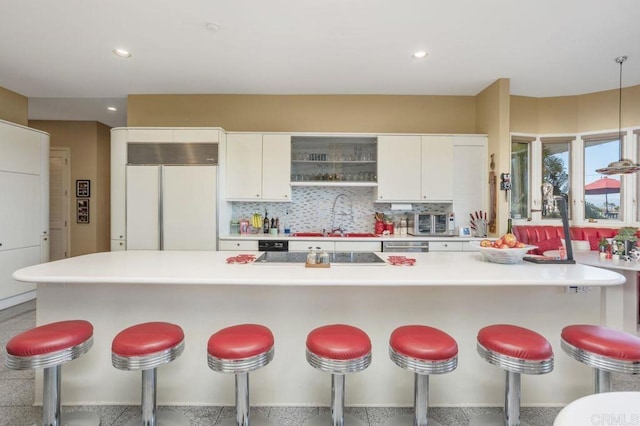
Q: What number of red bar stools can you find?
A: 7